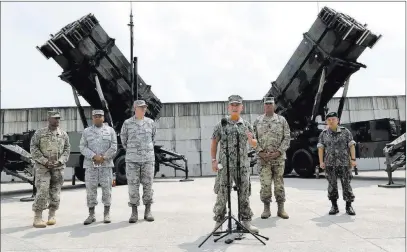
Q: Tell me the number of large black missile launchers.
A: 2